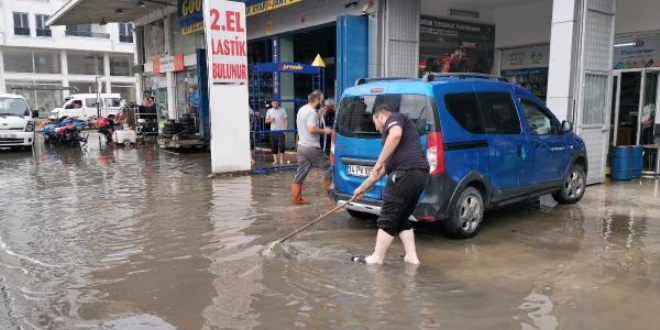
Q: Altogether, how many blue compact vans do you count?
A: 1